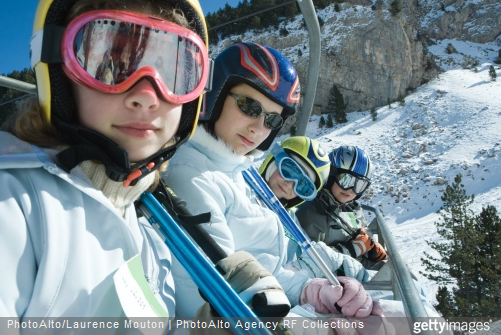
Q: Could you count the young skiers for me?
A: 4